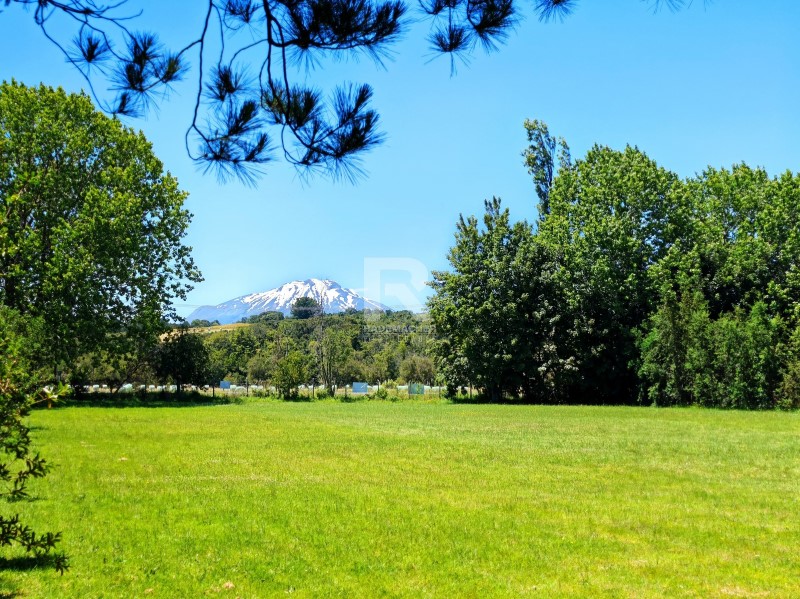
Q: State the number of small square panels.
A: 3